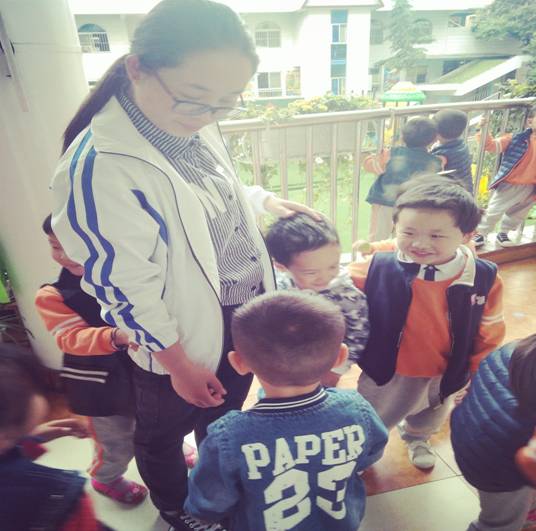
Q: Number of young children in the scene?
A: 9